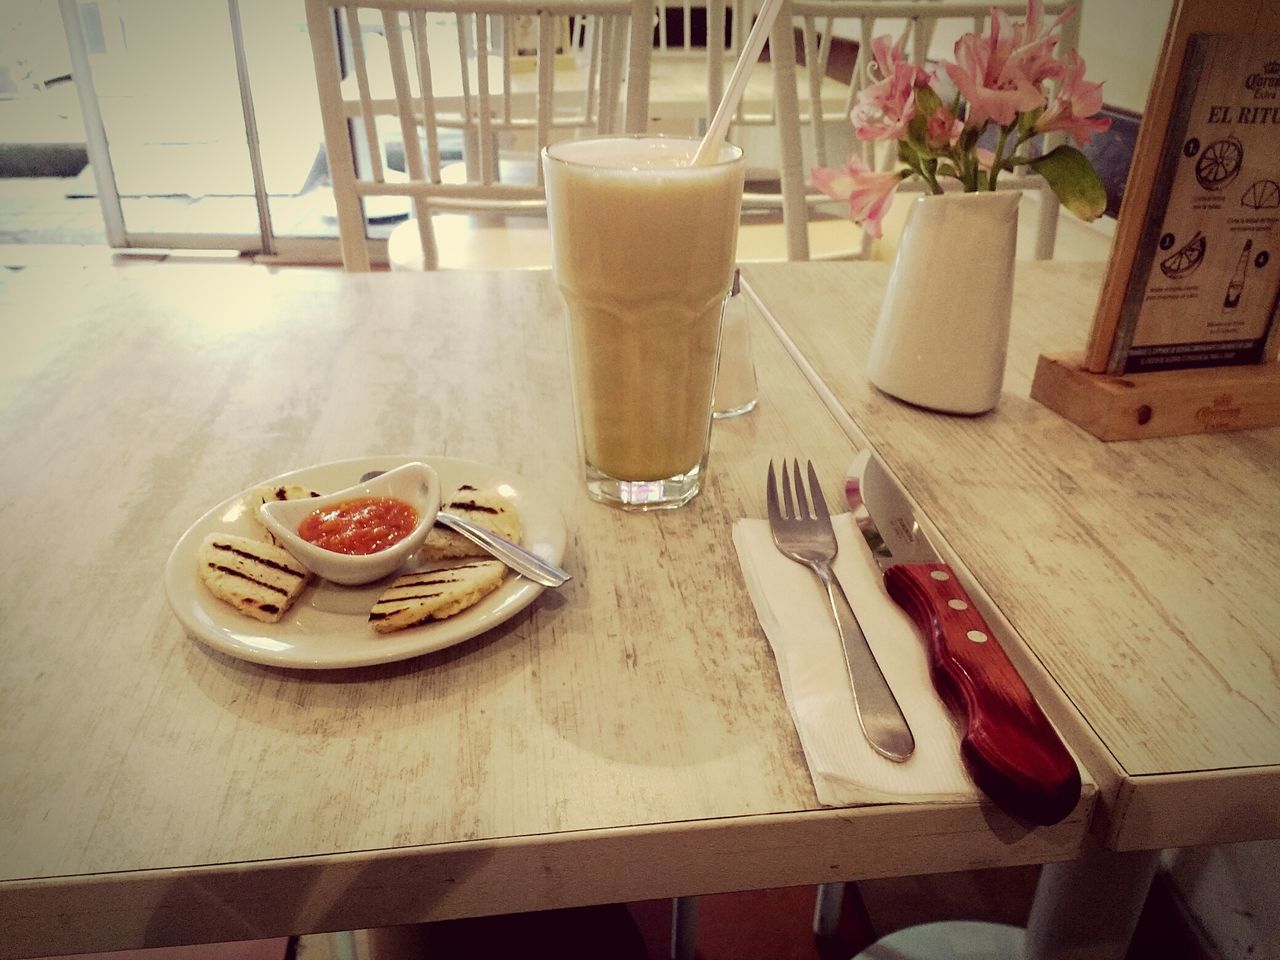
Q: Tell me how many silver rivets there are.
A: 3